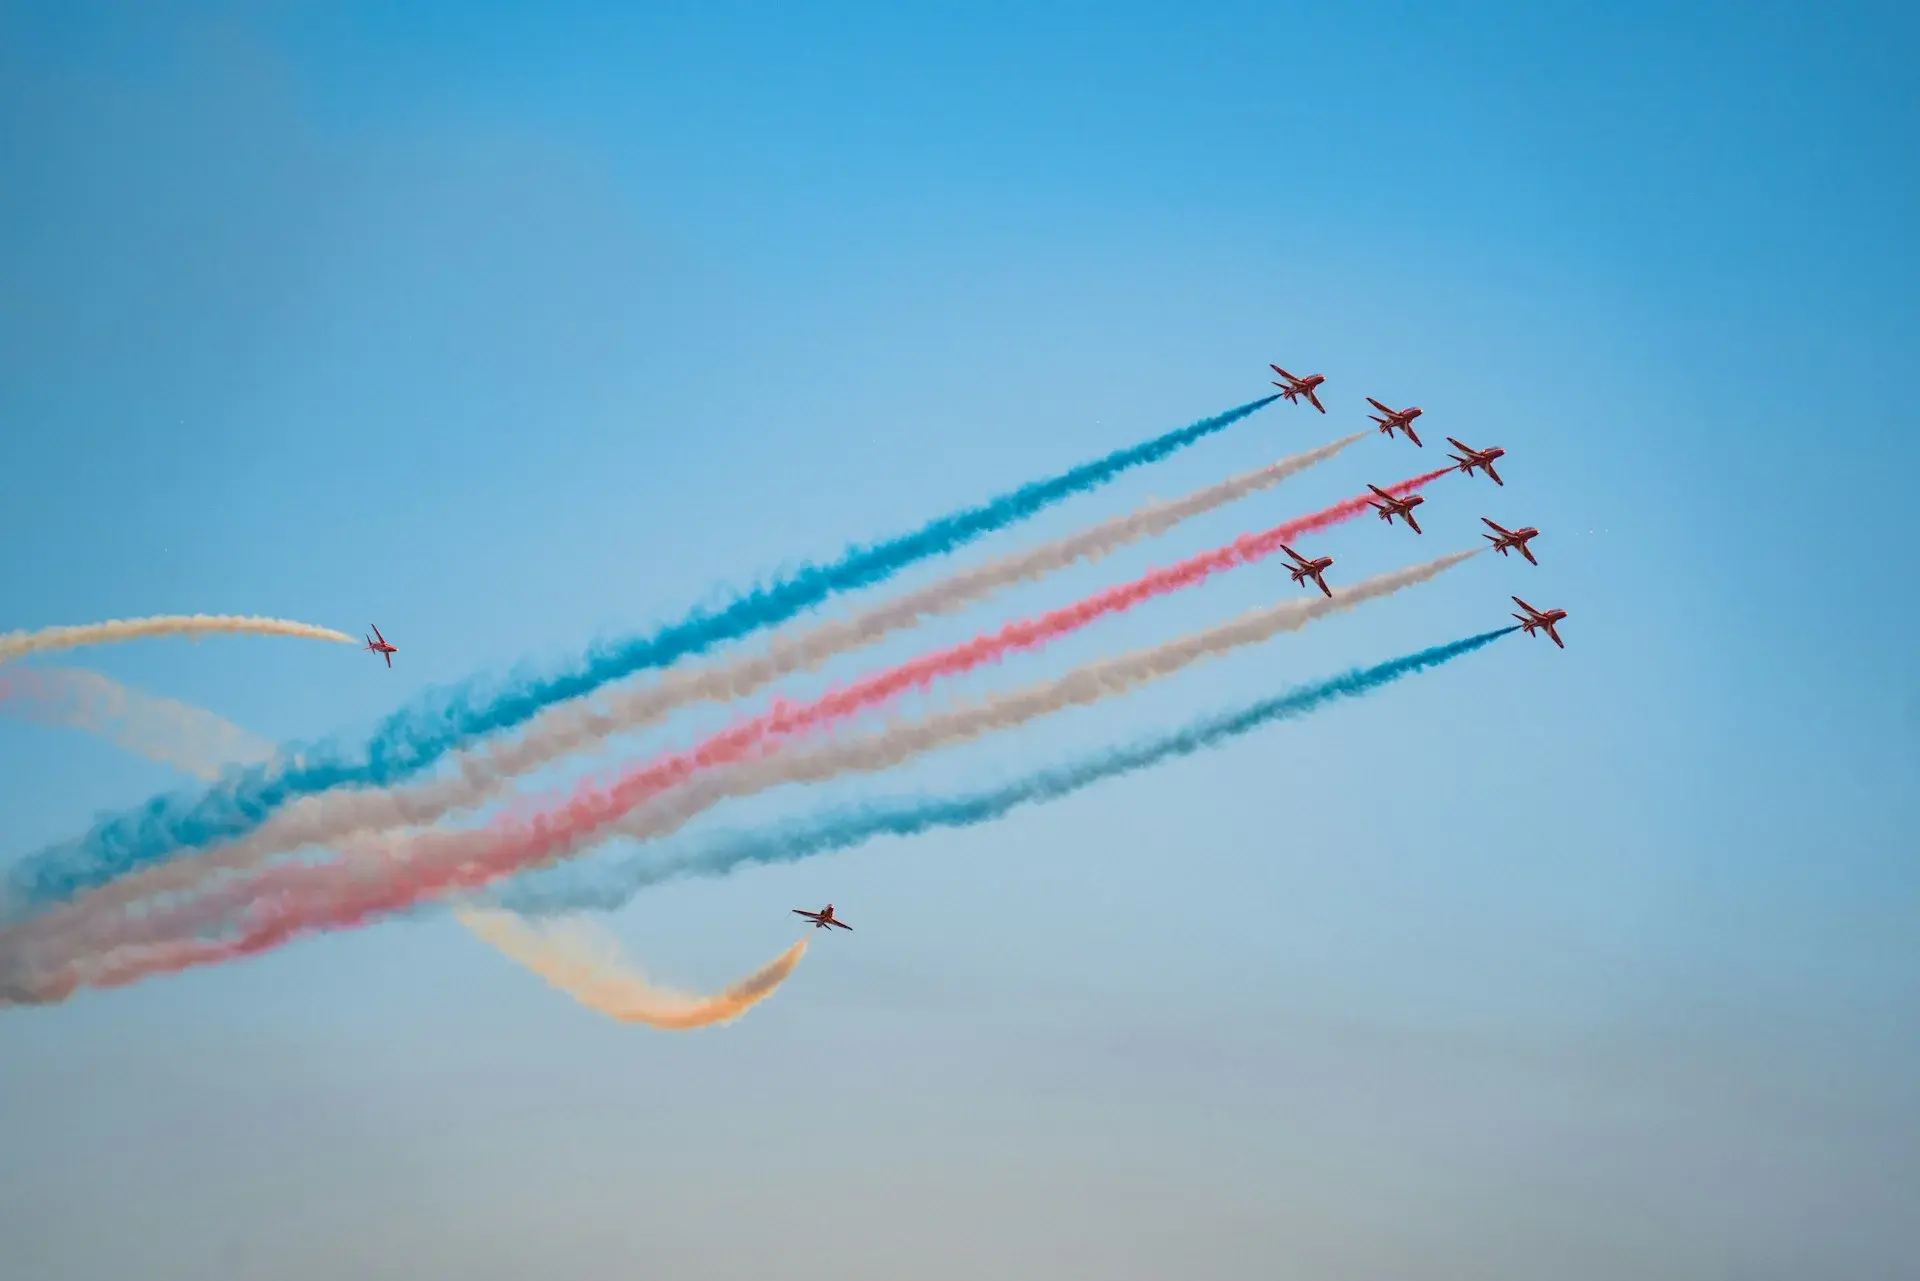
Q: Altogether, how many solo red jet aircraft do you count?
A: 2